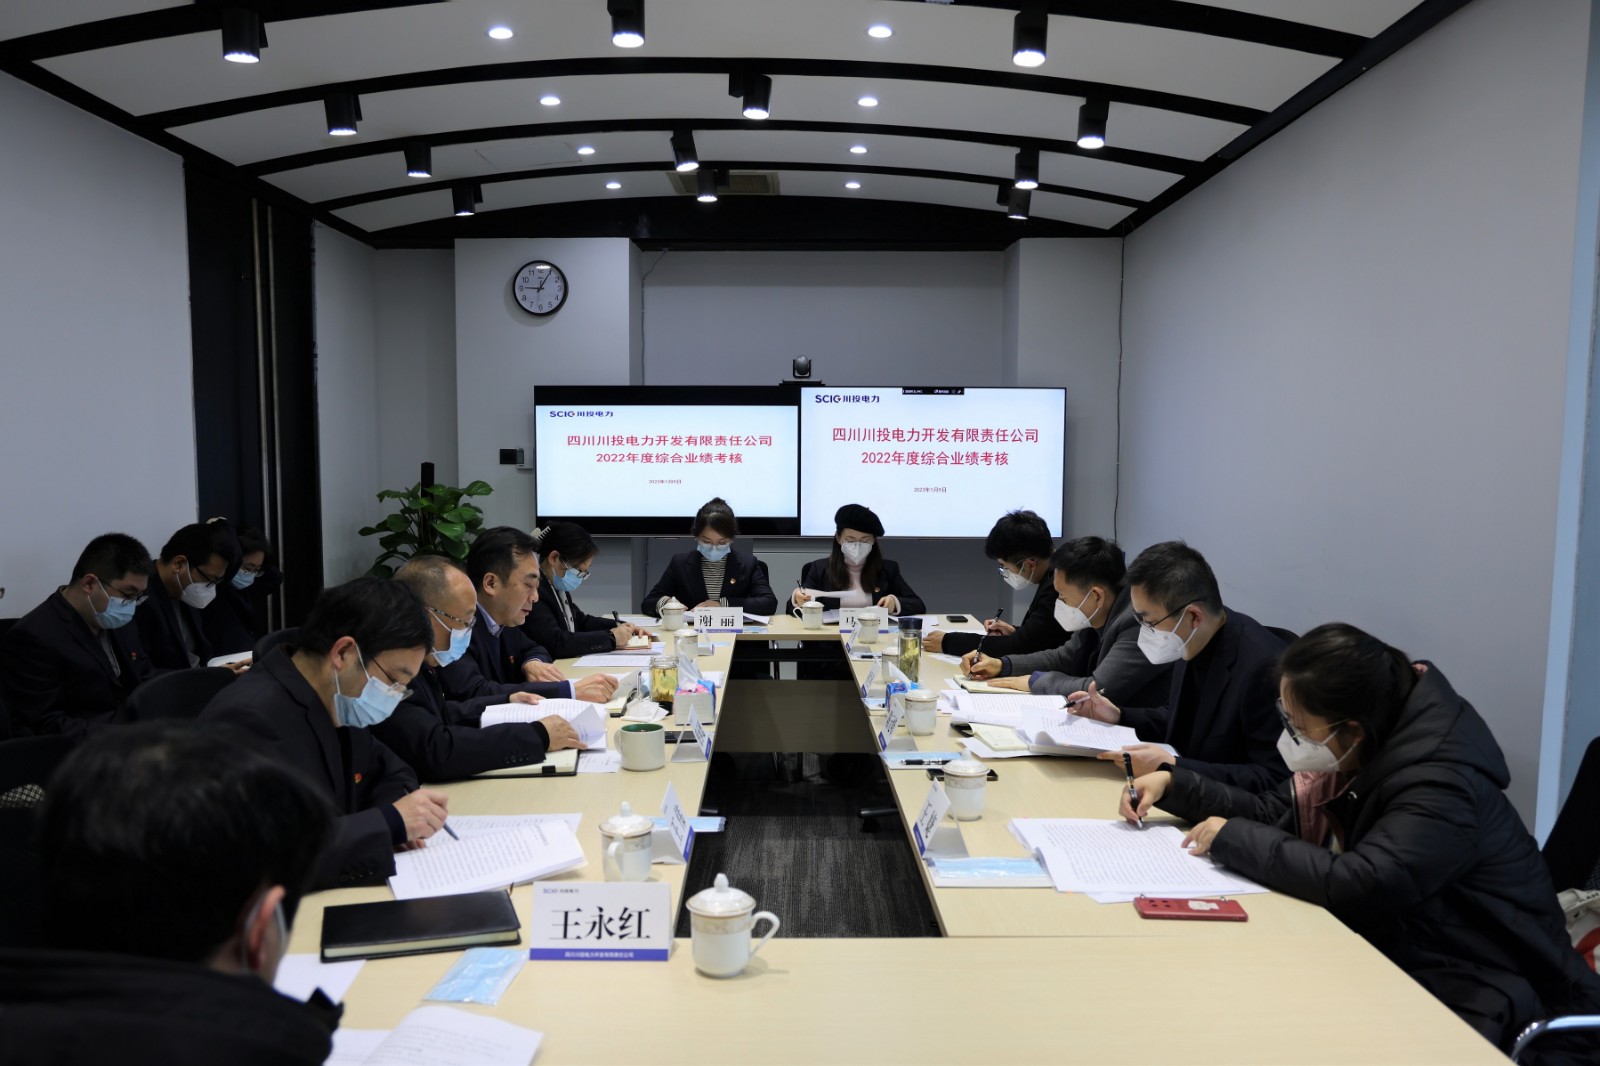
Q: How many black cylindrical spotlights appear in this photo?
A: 12